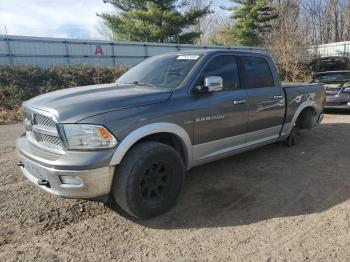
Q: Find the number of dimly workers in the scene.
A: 0